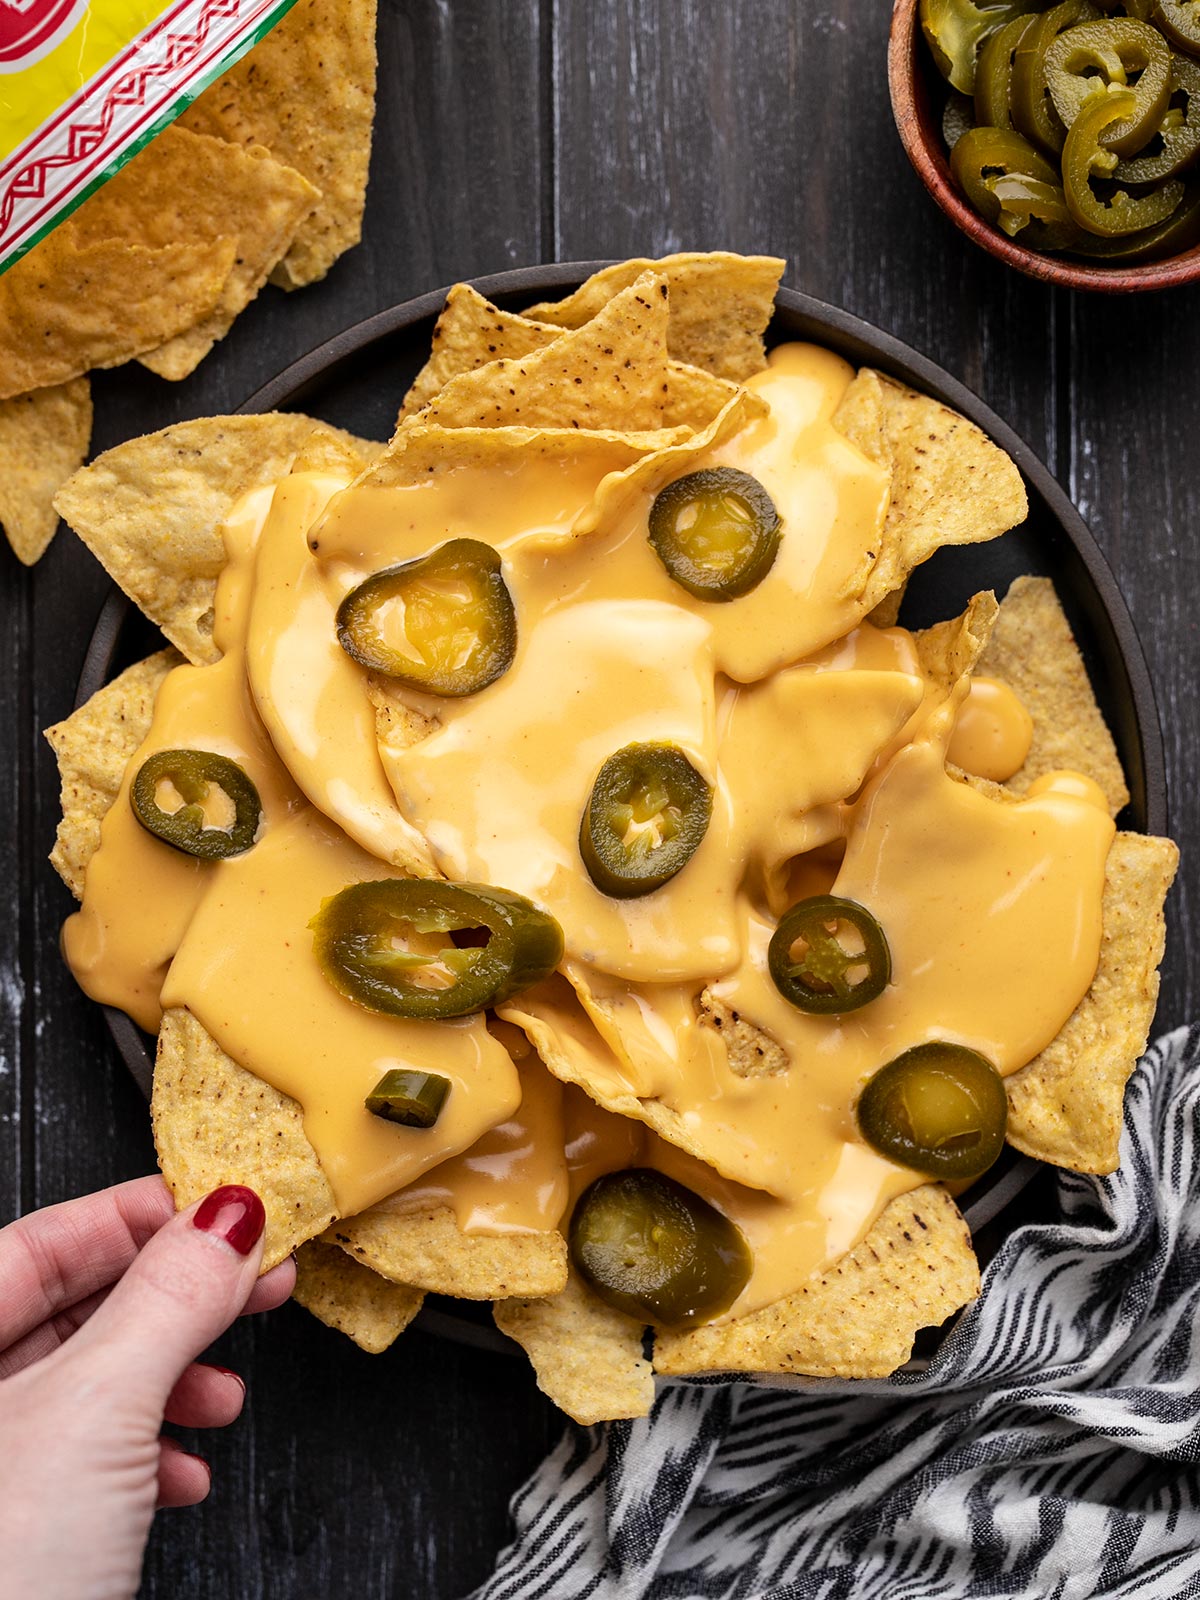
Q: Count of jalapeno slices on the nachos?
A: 9